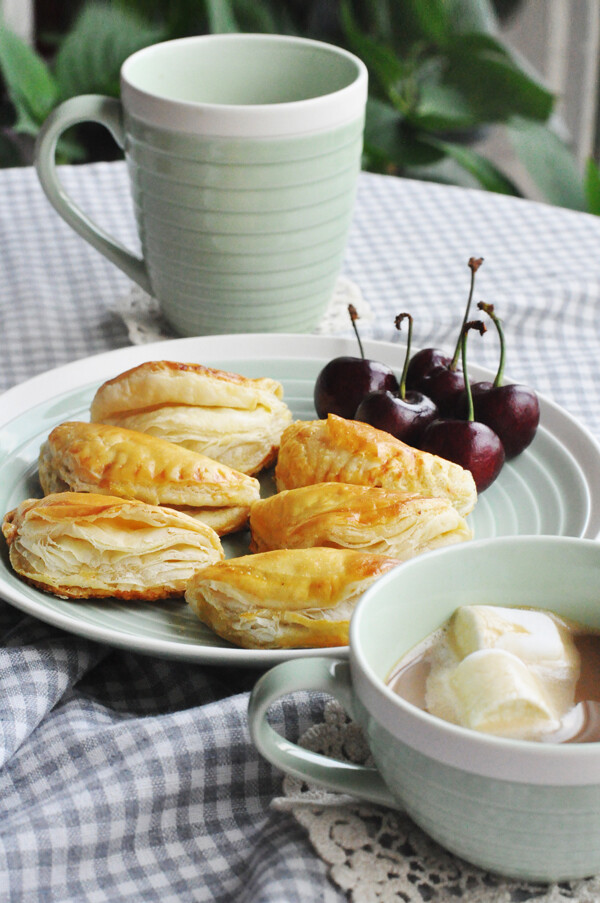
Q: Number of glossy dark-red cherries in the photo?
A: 5